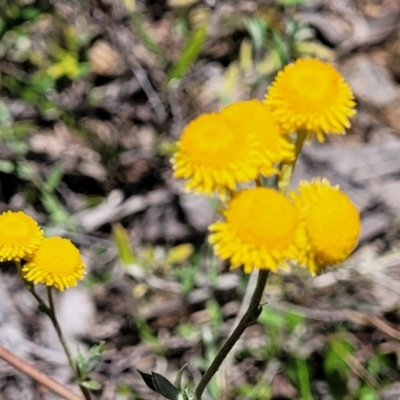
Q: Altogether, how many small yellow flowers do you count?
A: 7